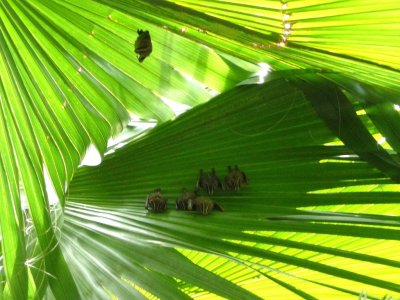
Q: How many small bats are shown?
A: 6